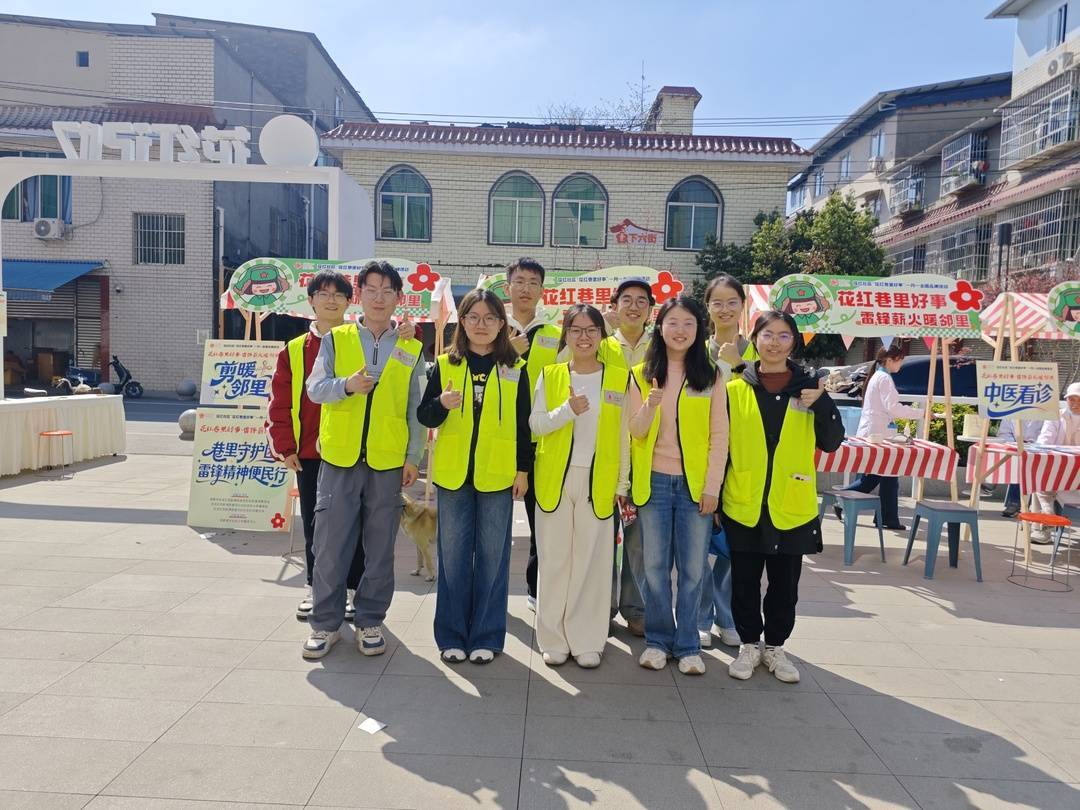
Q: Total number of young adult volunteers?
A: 9